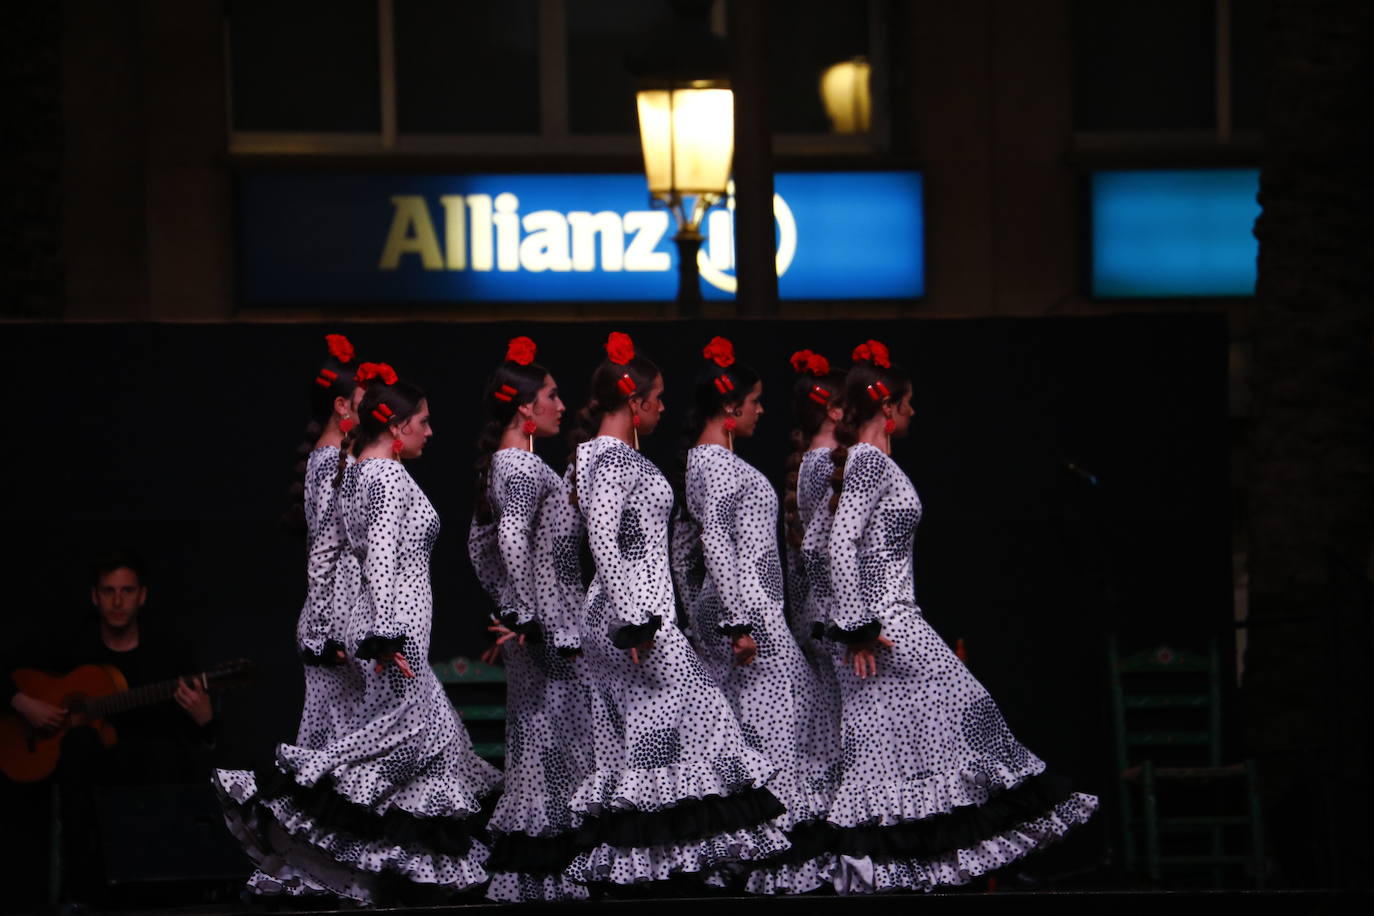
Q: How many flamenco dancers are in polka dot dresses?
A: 7